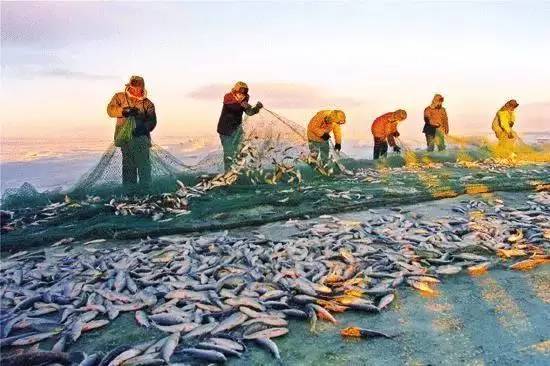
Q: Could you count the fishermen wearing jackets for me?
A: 6